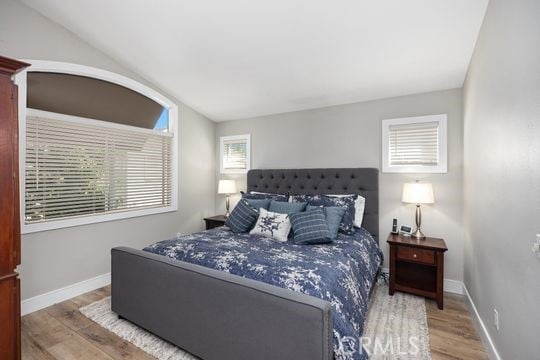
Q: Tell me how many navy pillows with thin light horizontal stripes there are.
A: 2